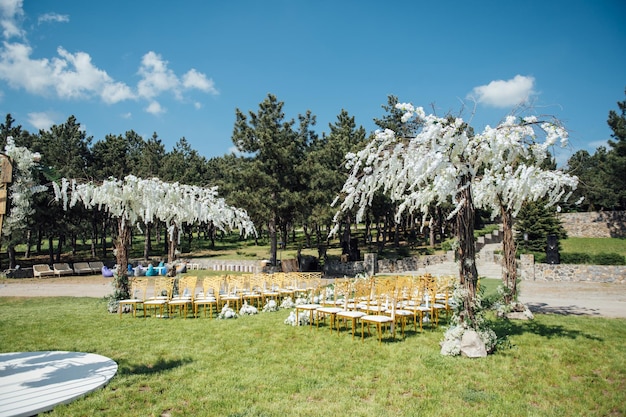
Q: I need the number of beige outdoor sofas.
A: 4